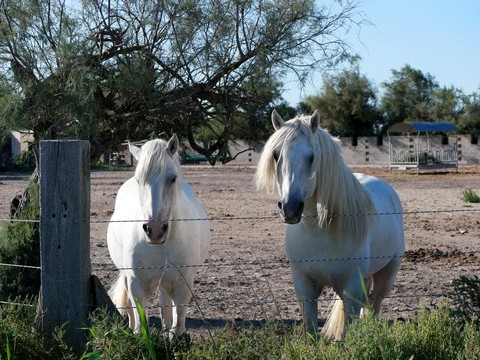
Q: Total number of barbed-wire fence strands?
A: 3